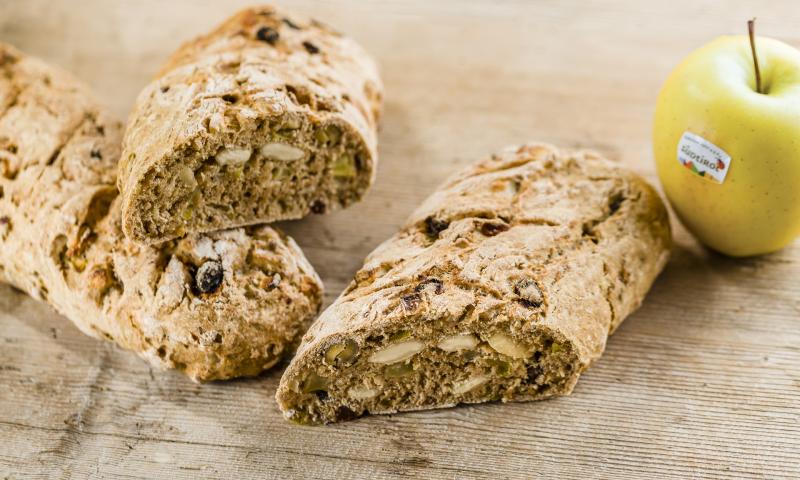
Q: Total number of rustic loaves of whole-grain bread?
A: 3